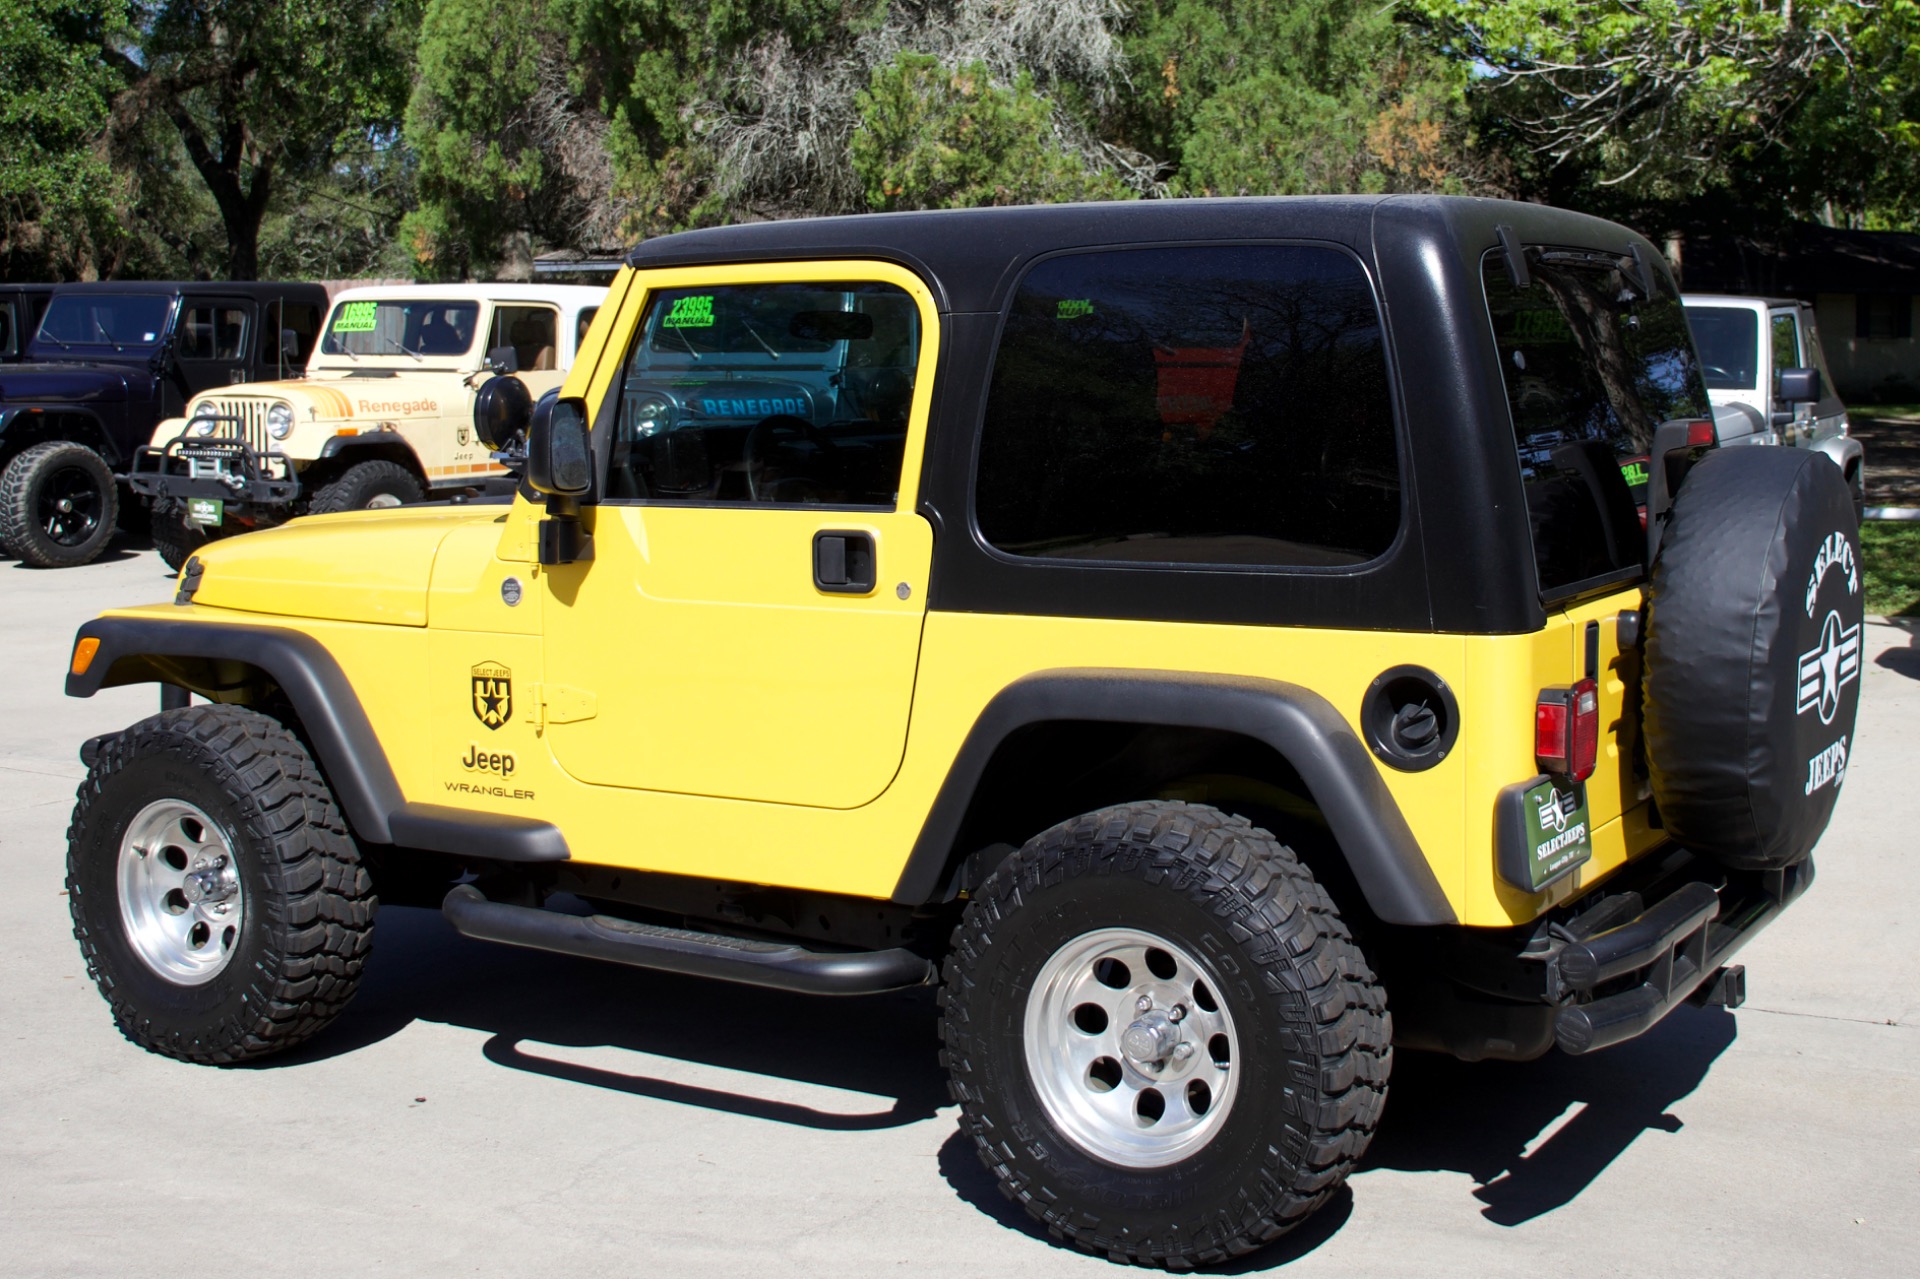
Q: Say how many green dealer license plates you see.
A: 2